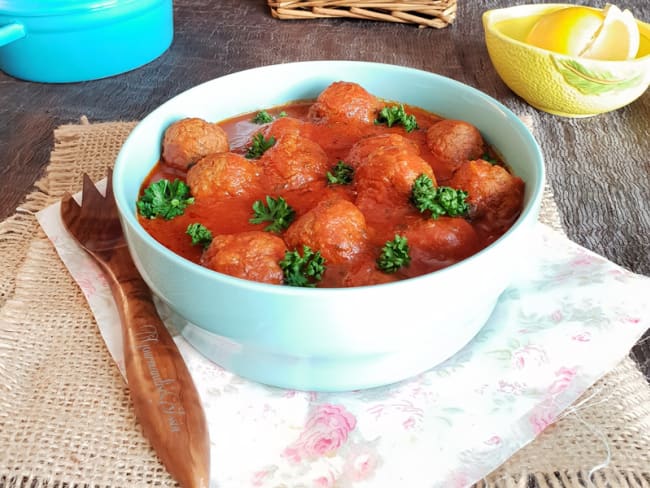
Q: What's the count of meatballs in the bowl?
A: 13